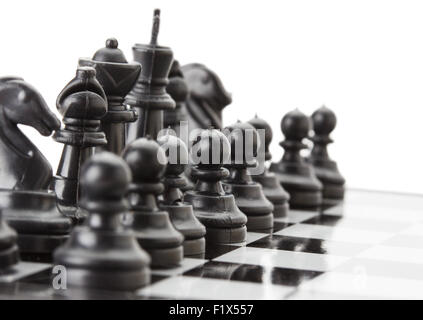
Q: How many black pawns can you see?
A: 8